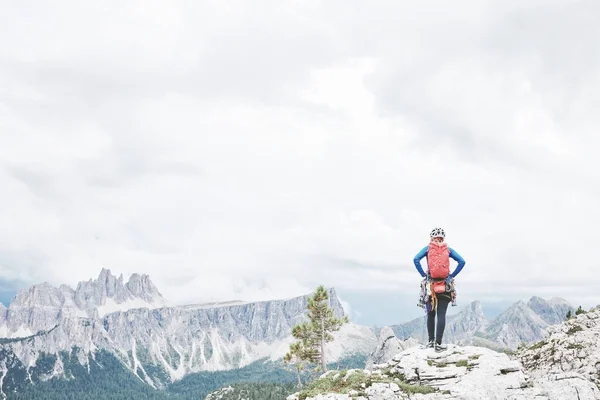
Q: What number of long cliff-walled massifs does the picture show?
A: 1